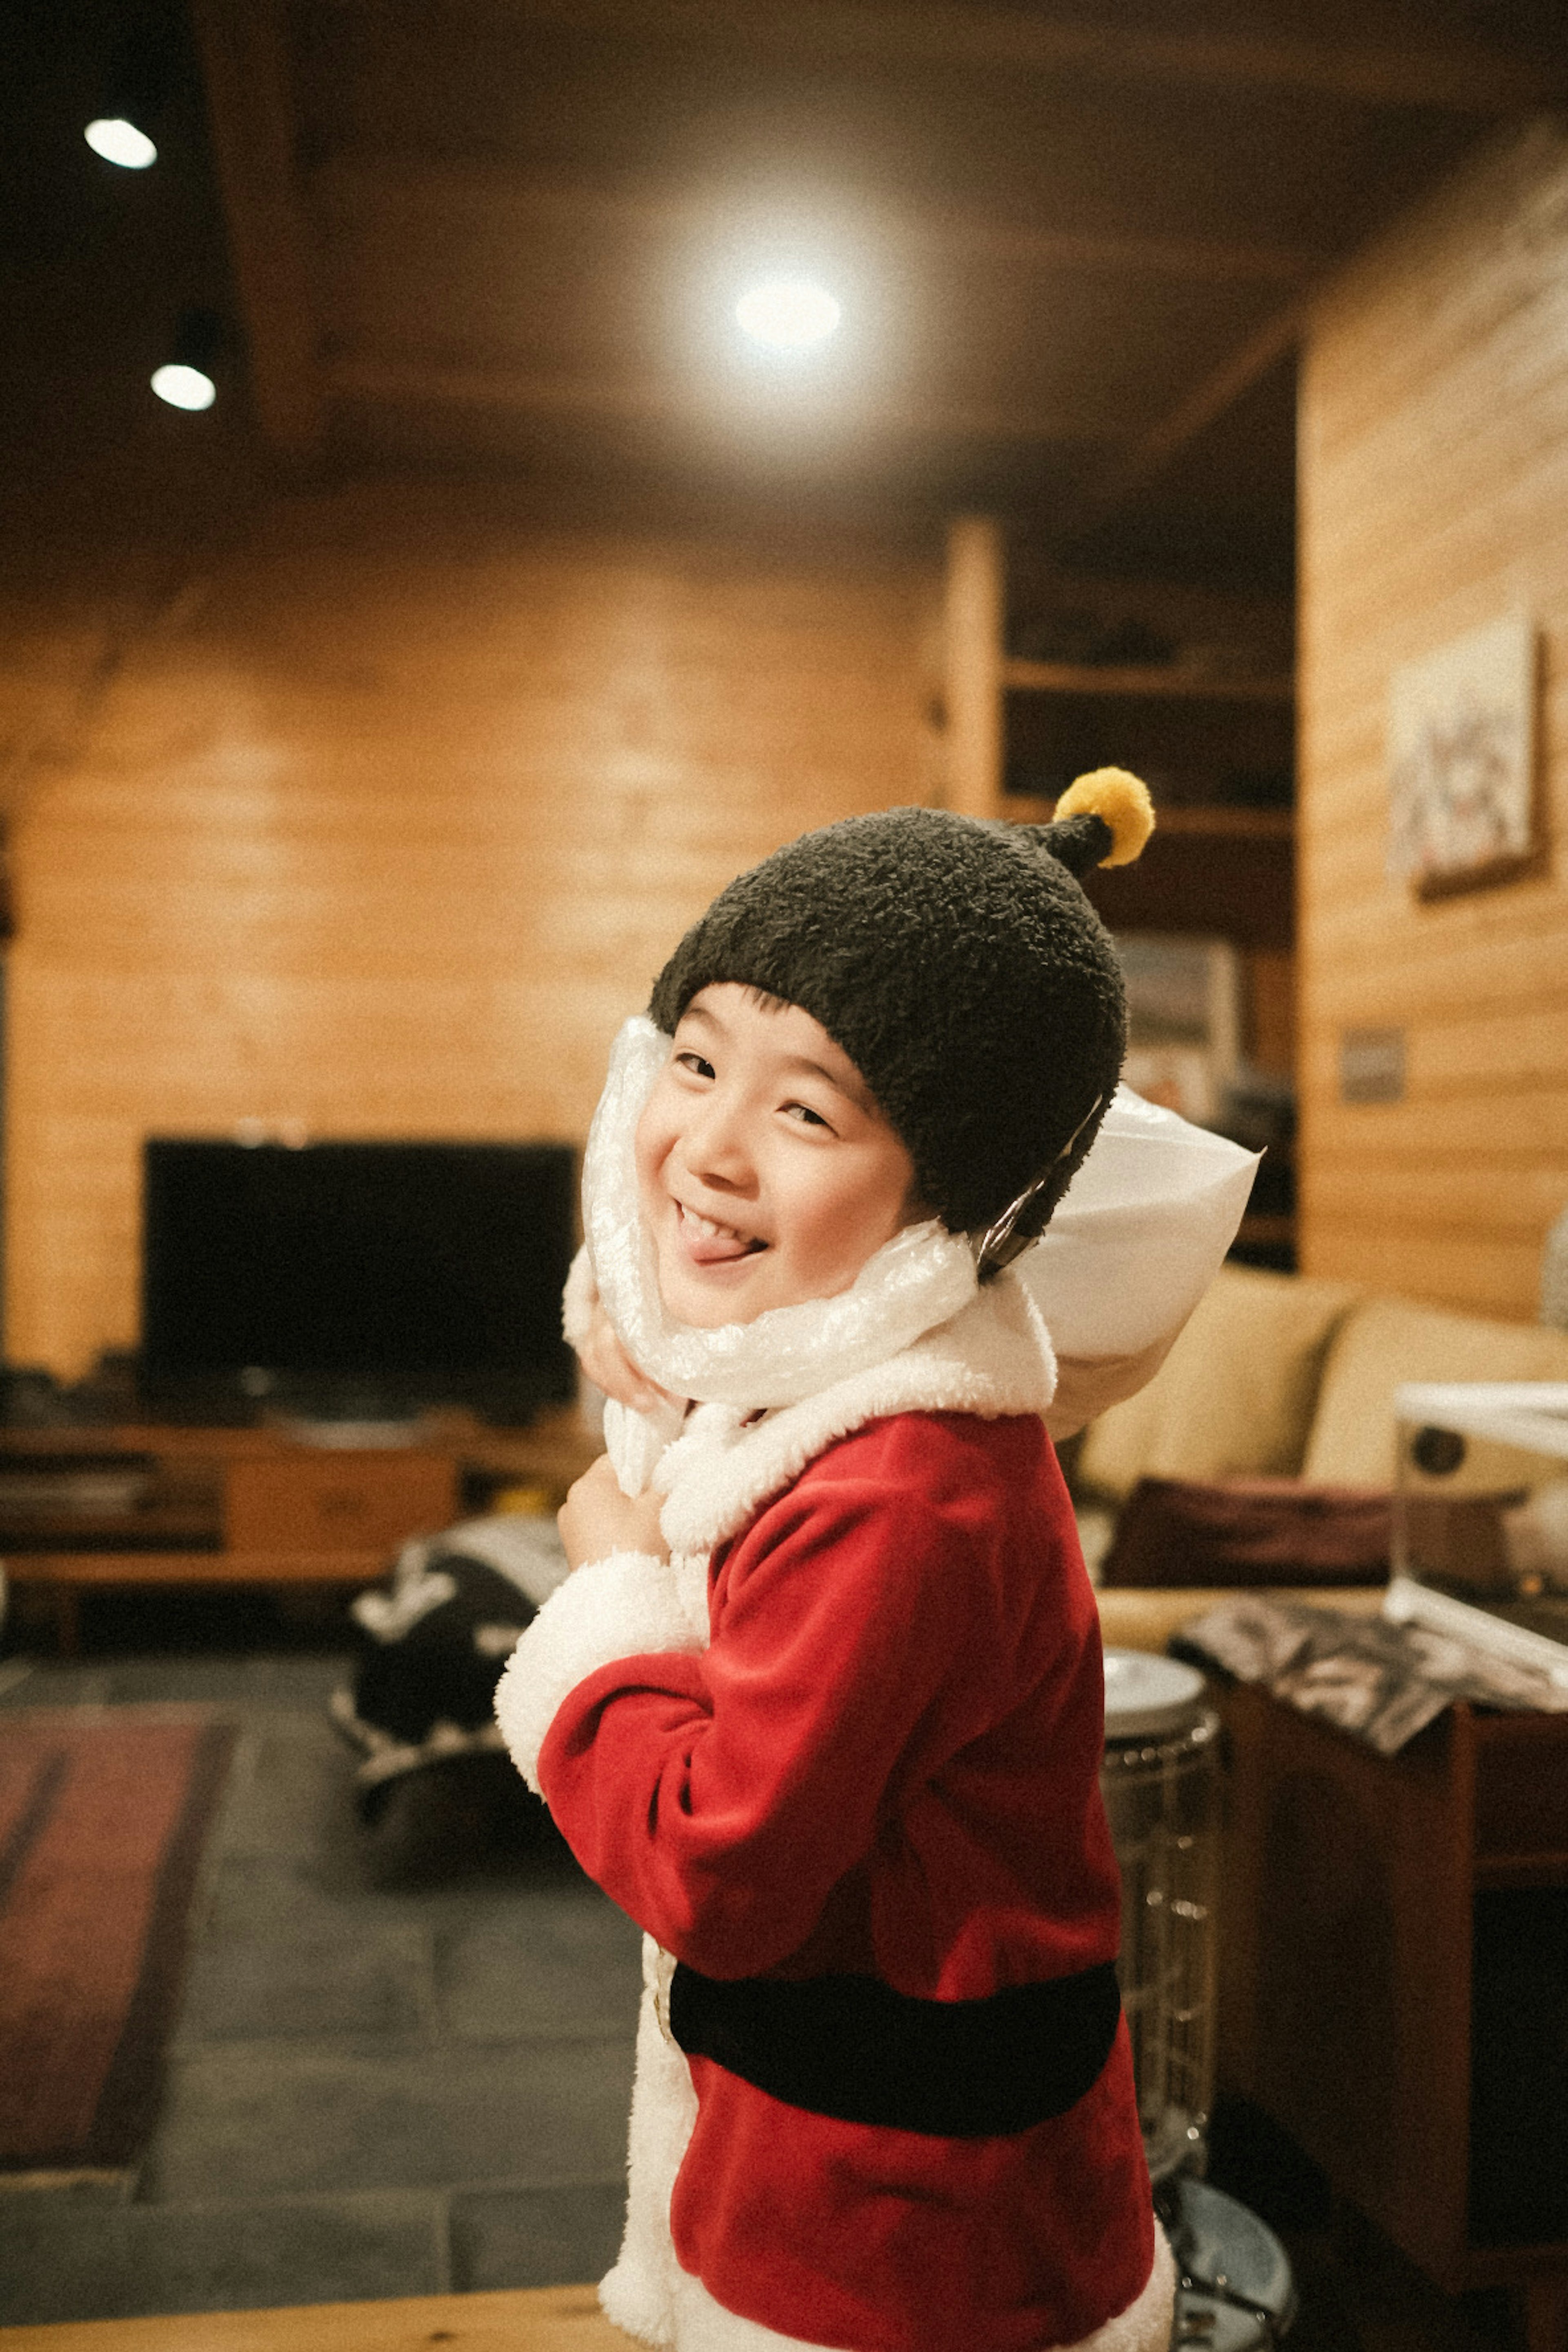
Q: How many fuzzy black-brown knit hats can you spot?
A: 1